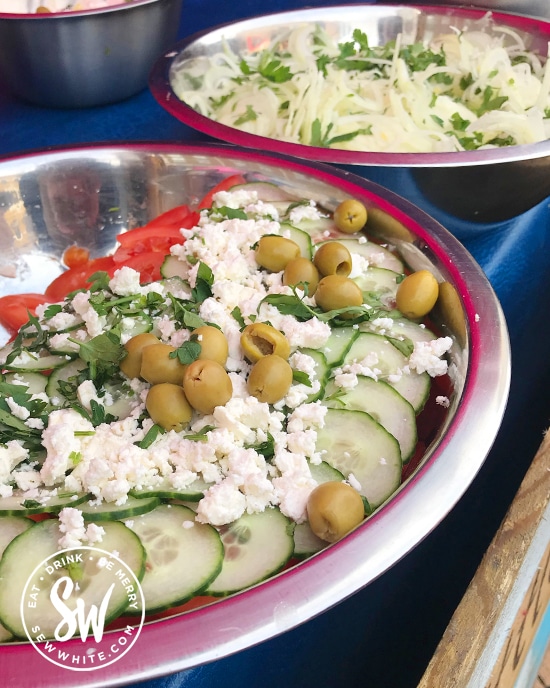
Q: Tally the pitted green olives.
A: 14